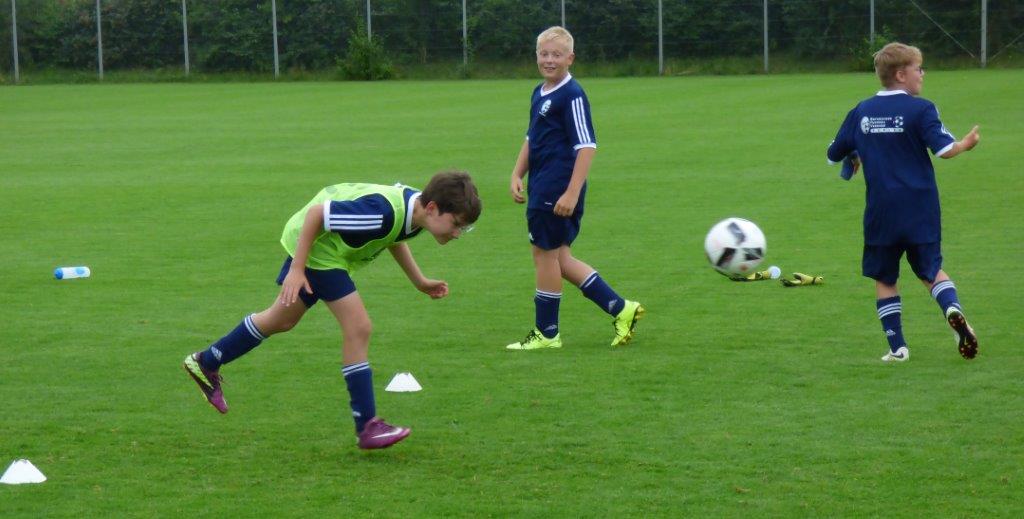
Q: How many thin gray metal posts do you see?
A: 11